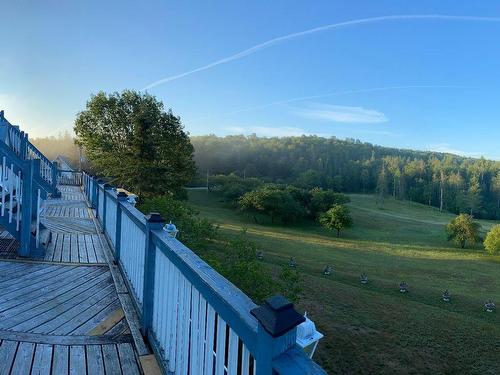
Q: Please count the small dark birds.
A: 0